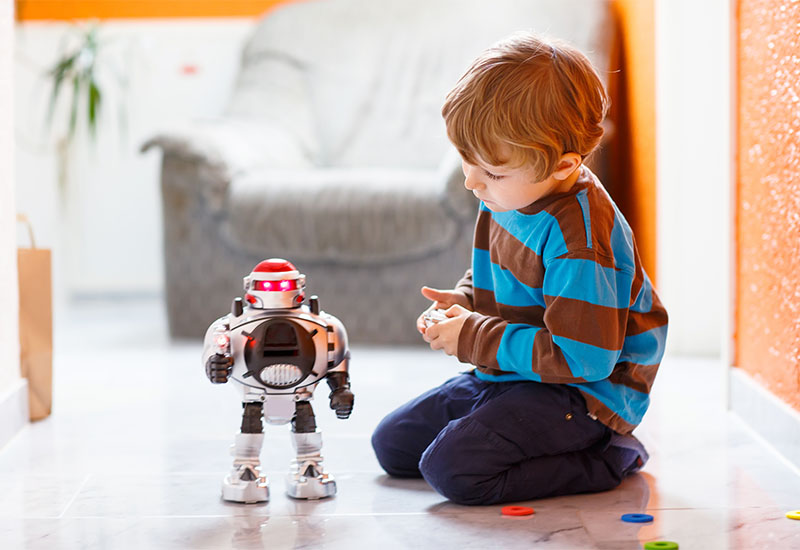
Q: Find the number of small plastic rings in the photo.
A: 4